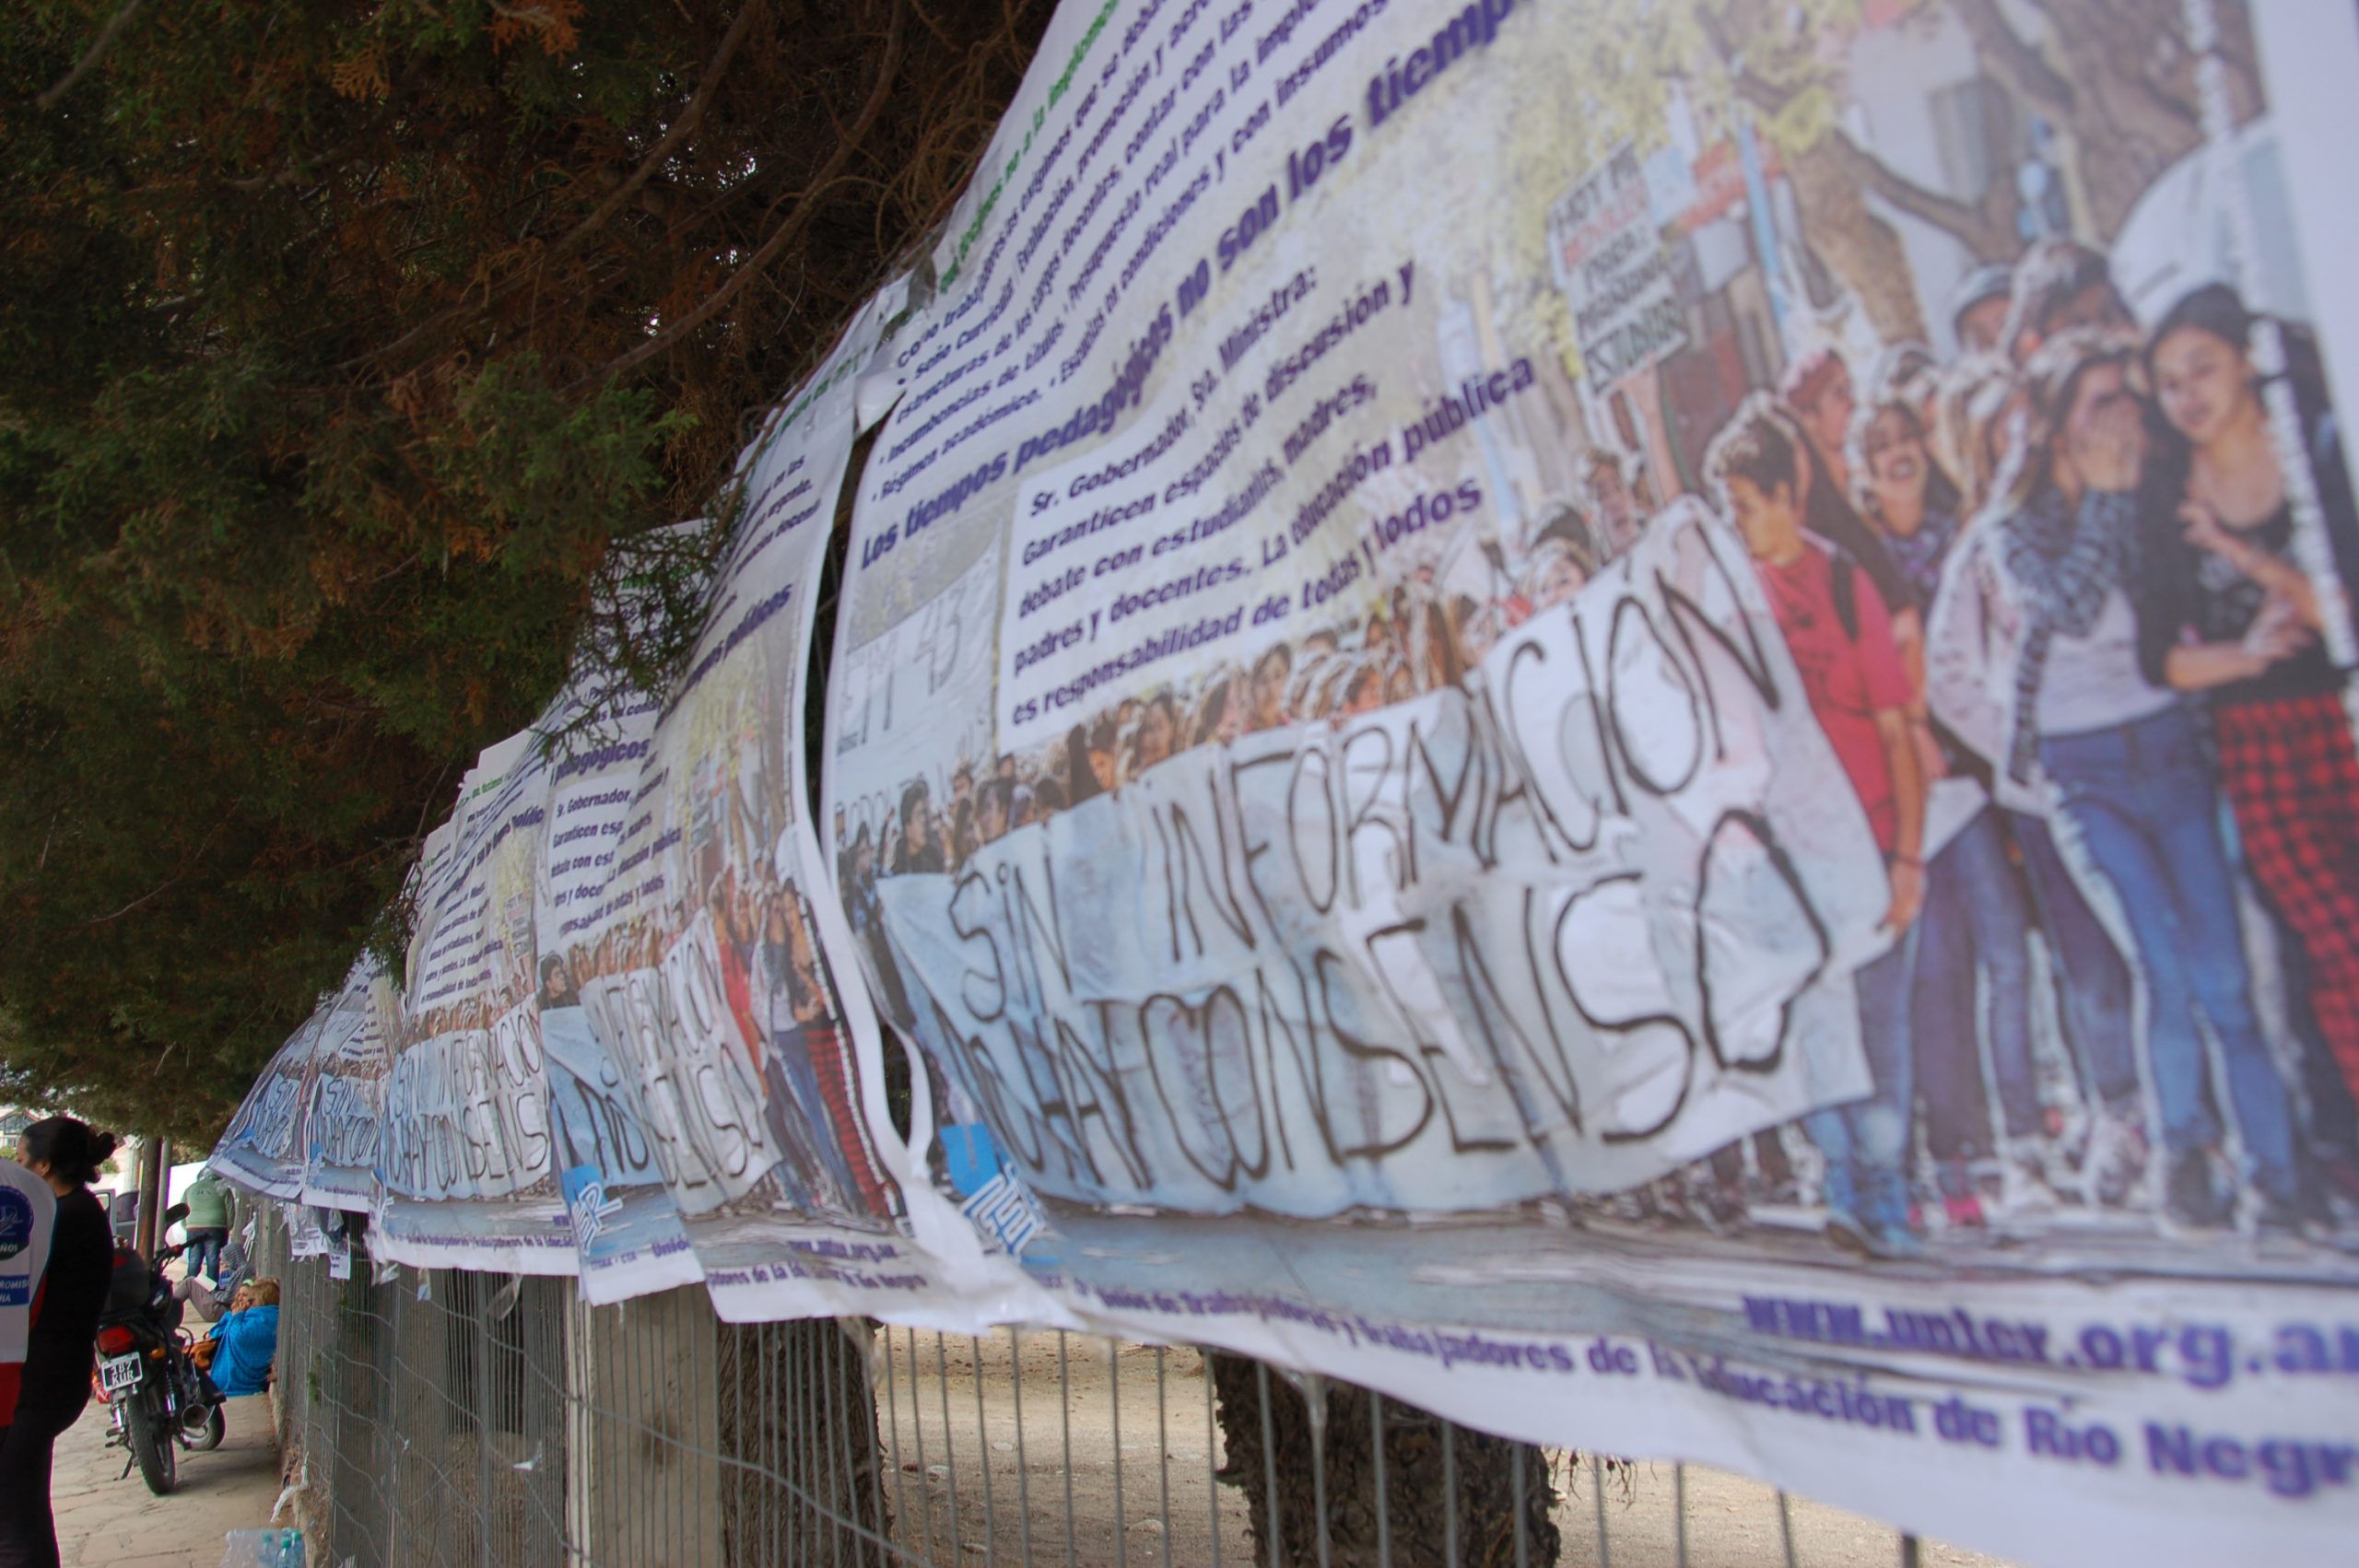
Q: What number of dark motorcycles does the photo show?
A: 1